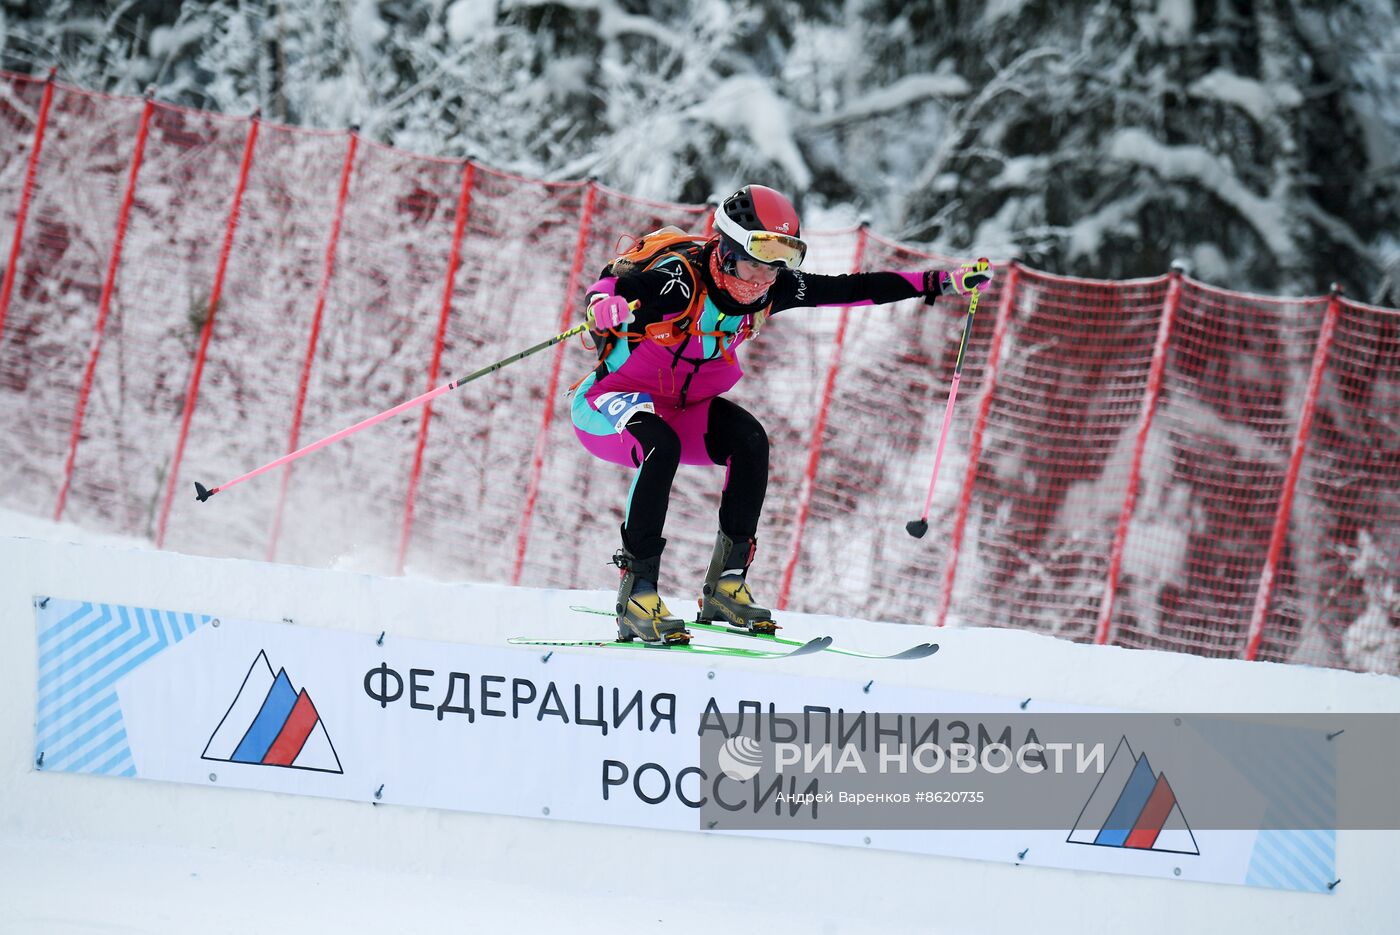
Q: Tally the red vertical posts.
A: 11